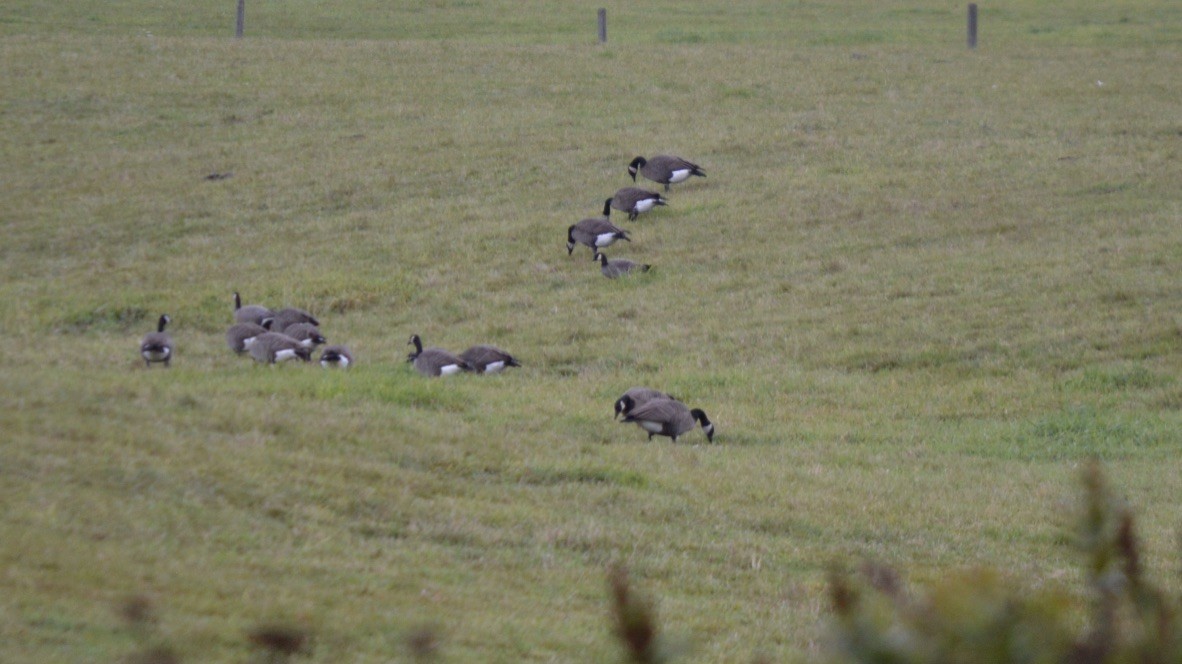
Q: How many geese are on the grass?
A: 15